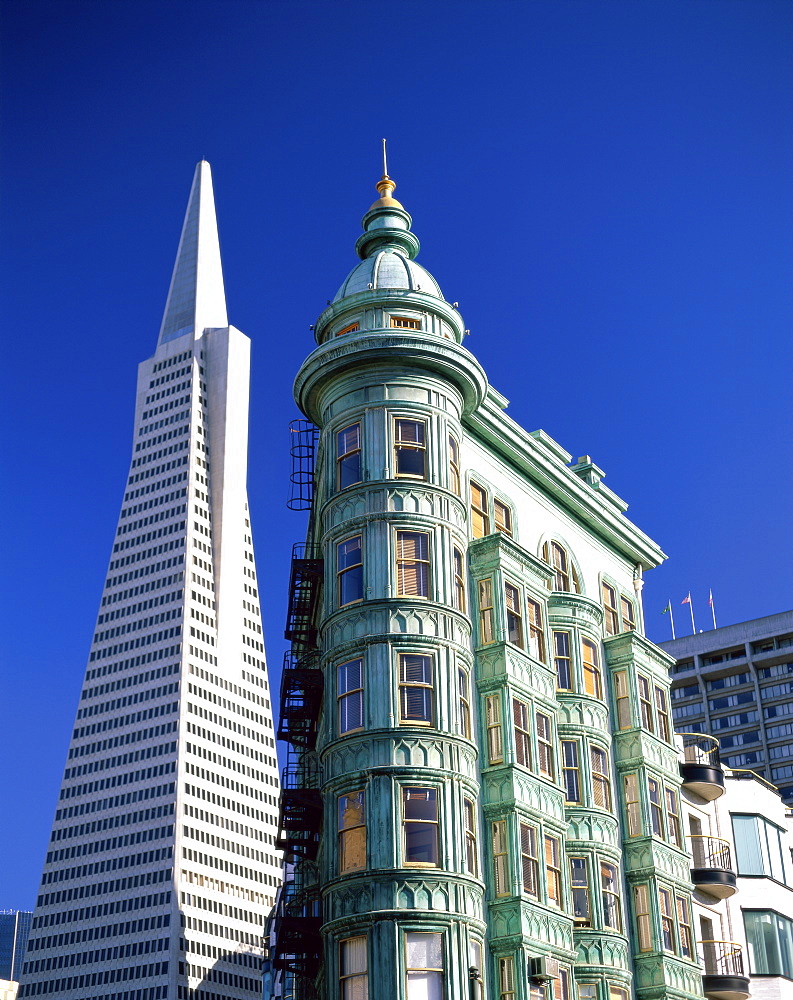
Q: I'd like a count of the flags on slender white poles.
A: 3